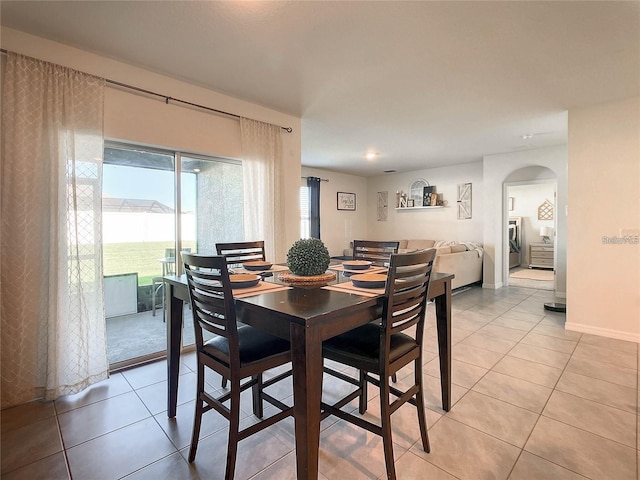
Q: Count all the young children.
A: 0